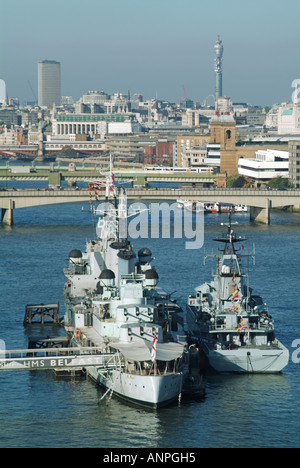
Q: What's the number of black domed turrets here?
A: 4